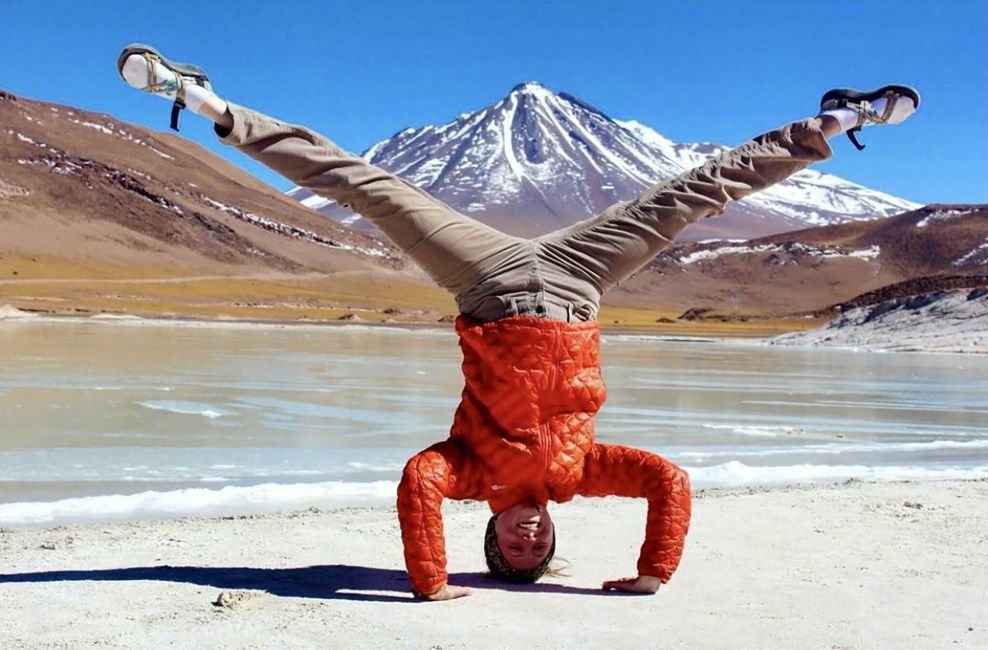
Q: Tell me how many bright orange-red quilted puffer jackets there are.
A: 1